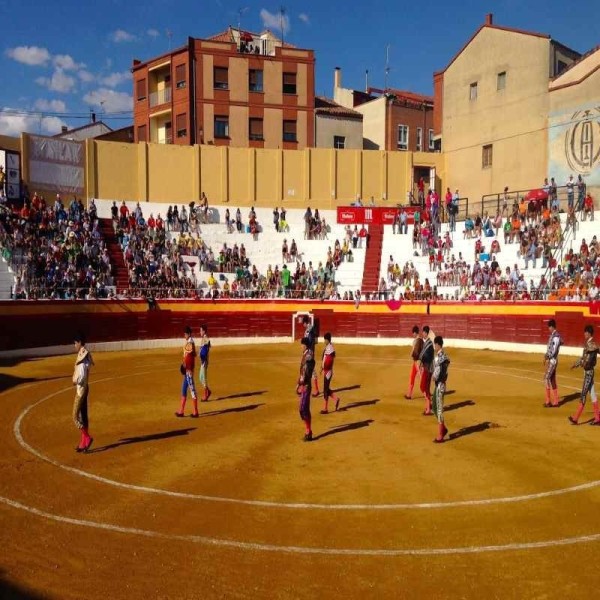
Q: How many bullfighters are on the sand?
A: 11